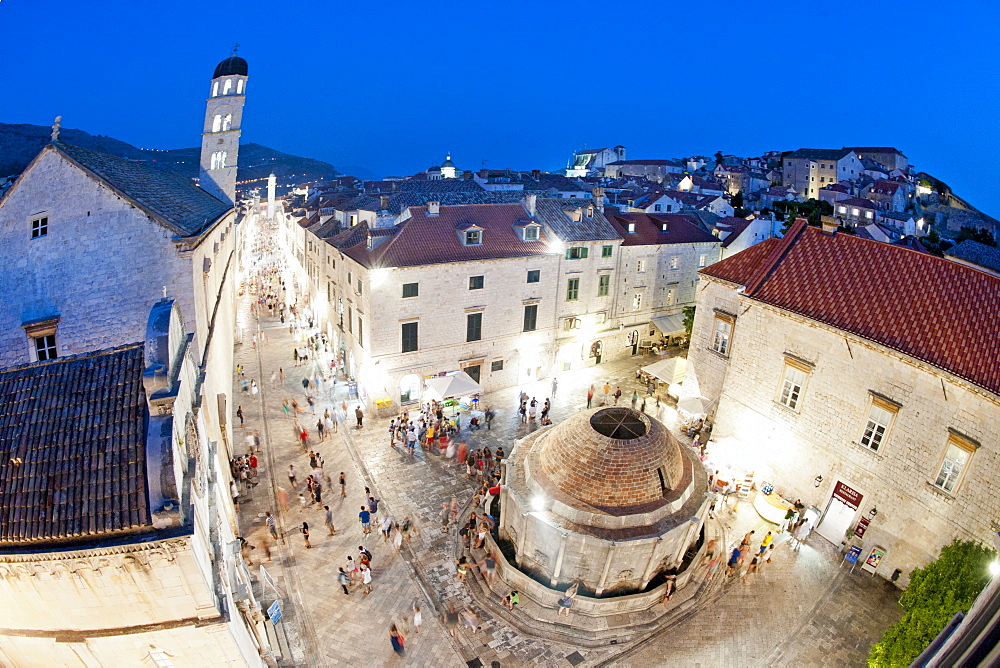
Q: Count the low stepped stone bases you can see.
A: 1